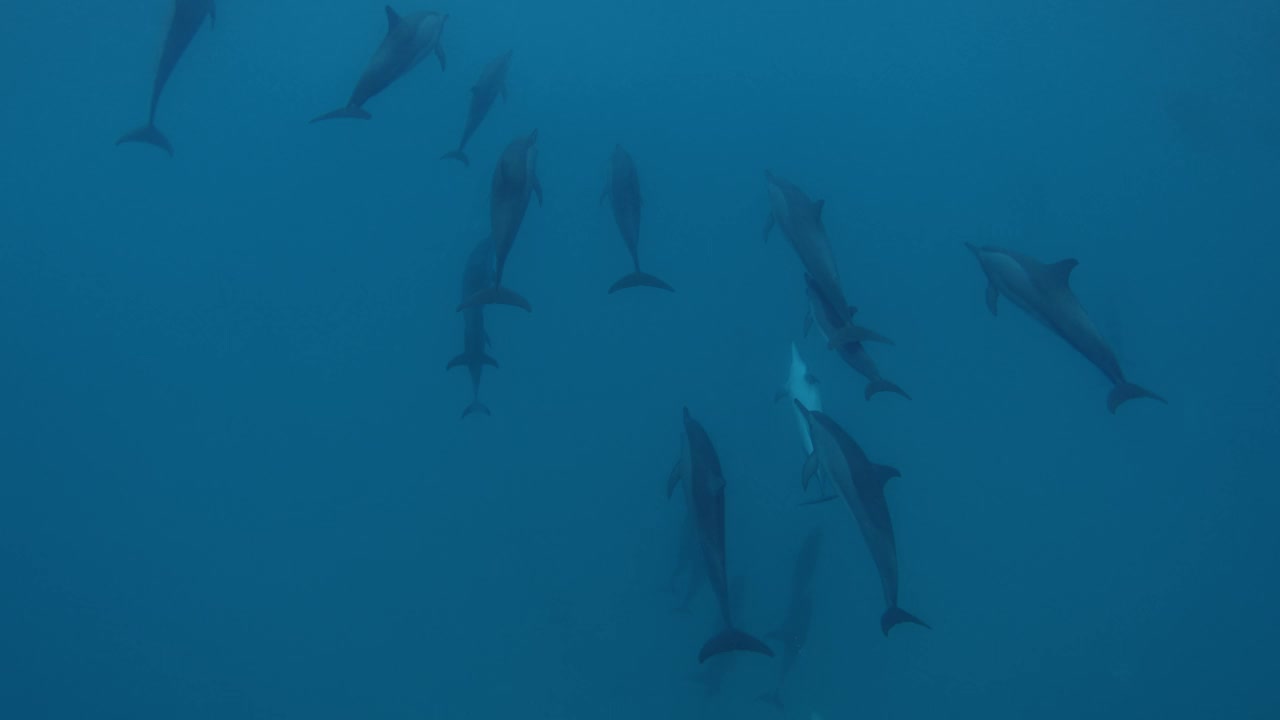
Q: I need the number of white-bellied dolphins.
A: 1